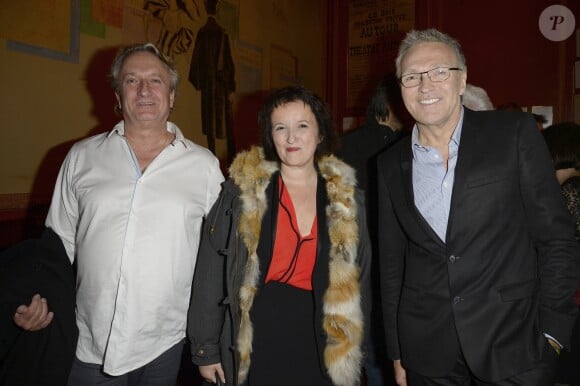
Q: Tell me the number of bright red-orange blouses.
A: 1